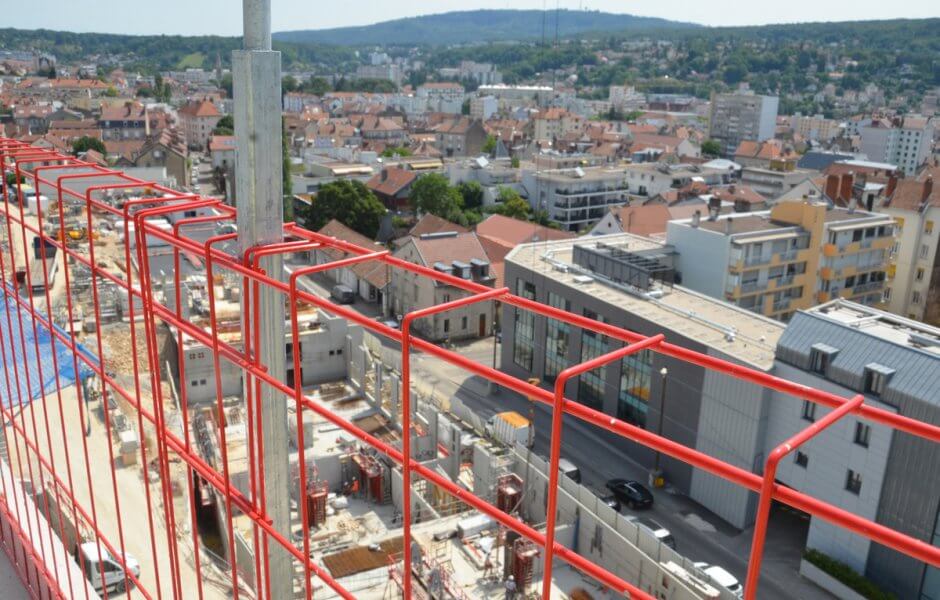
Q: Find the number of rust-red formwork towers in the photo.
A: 4